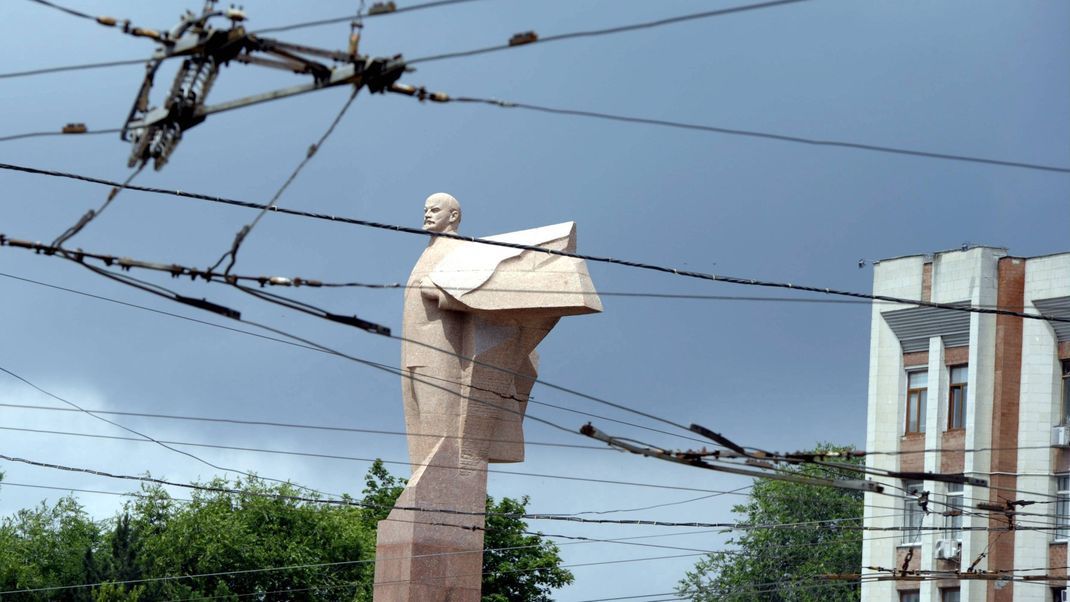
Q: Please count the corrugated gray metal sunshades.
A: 2